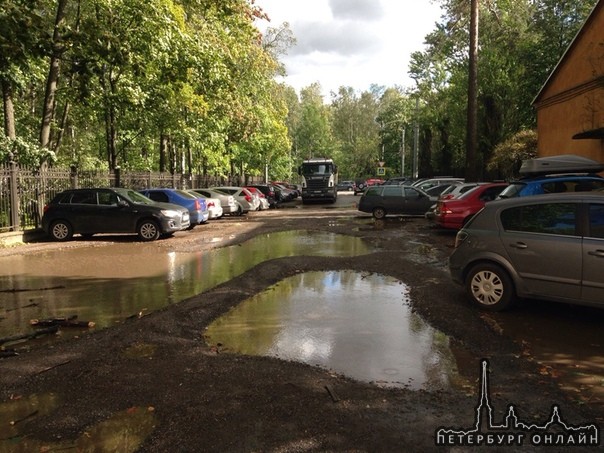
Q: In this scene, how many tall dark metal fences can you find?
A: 1